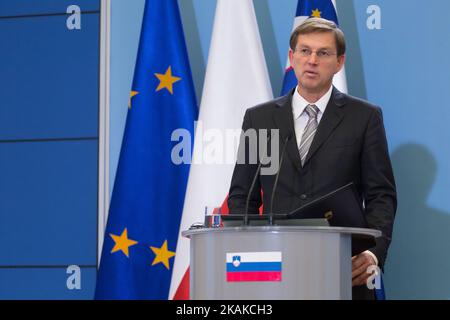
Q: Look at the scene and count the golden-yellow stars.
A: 5